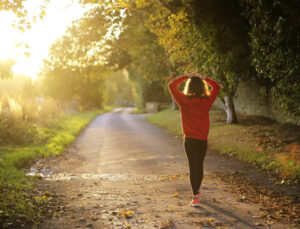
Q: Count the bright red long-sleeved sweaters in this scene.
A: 1